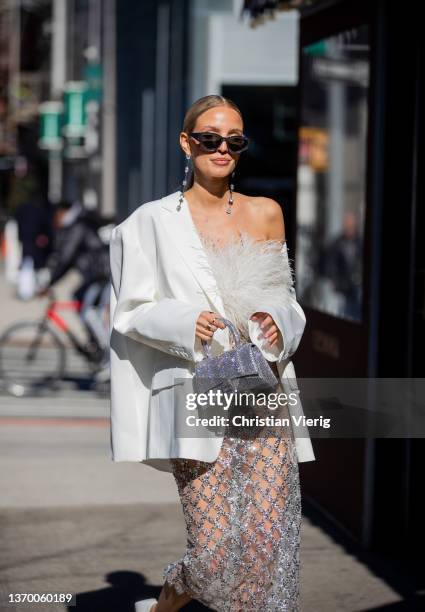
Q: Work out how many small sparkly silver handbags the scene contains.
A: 1